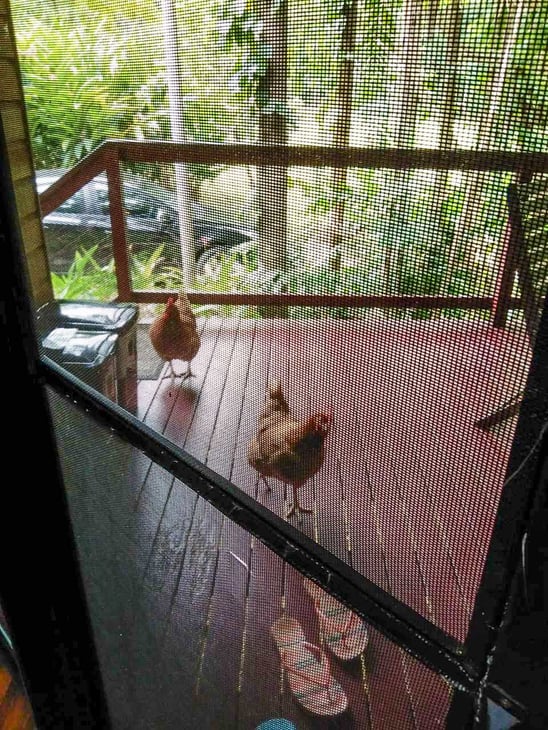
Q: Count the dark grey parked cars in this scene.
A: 1